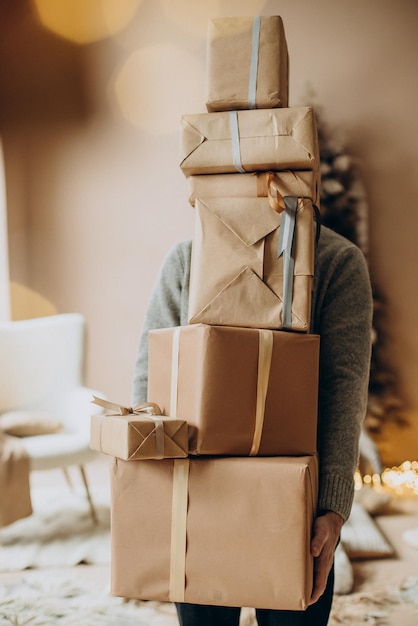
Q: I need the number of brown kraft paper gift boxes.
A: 7